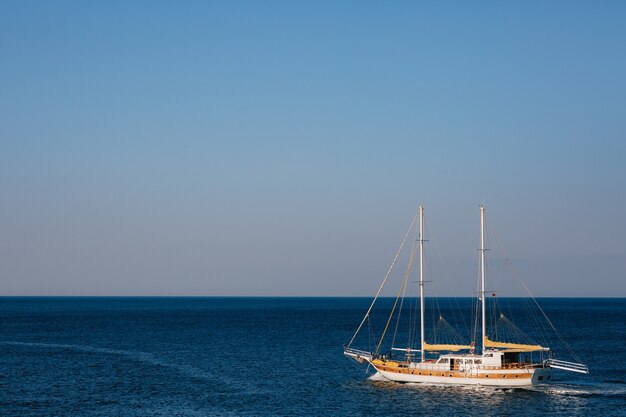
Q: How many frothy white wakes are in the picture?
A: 1